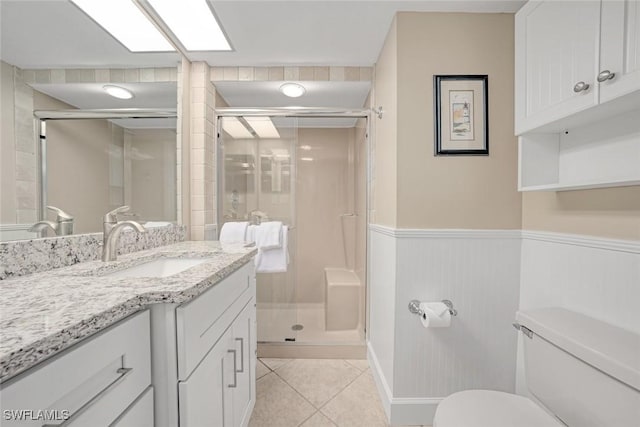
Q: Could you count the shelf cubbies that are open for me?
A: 1